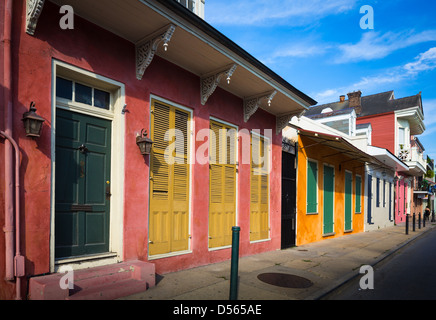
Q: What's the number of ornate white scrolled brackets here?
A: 5